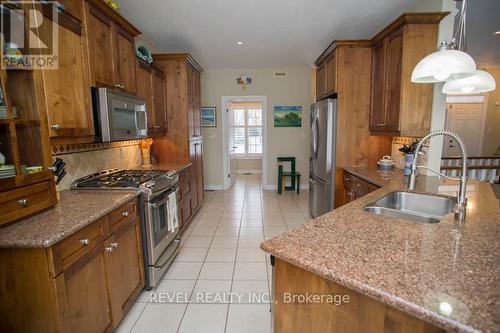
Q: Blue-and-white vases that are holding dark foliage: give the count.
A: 1